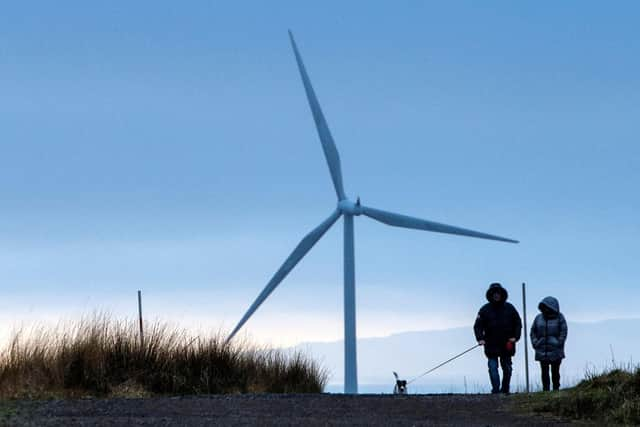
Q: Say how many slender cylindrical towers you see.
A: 1